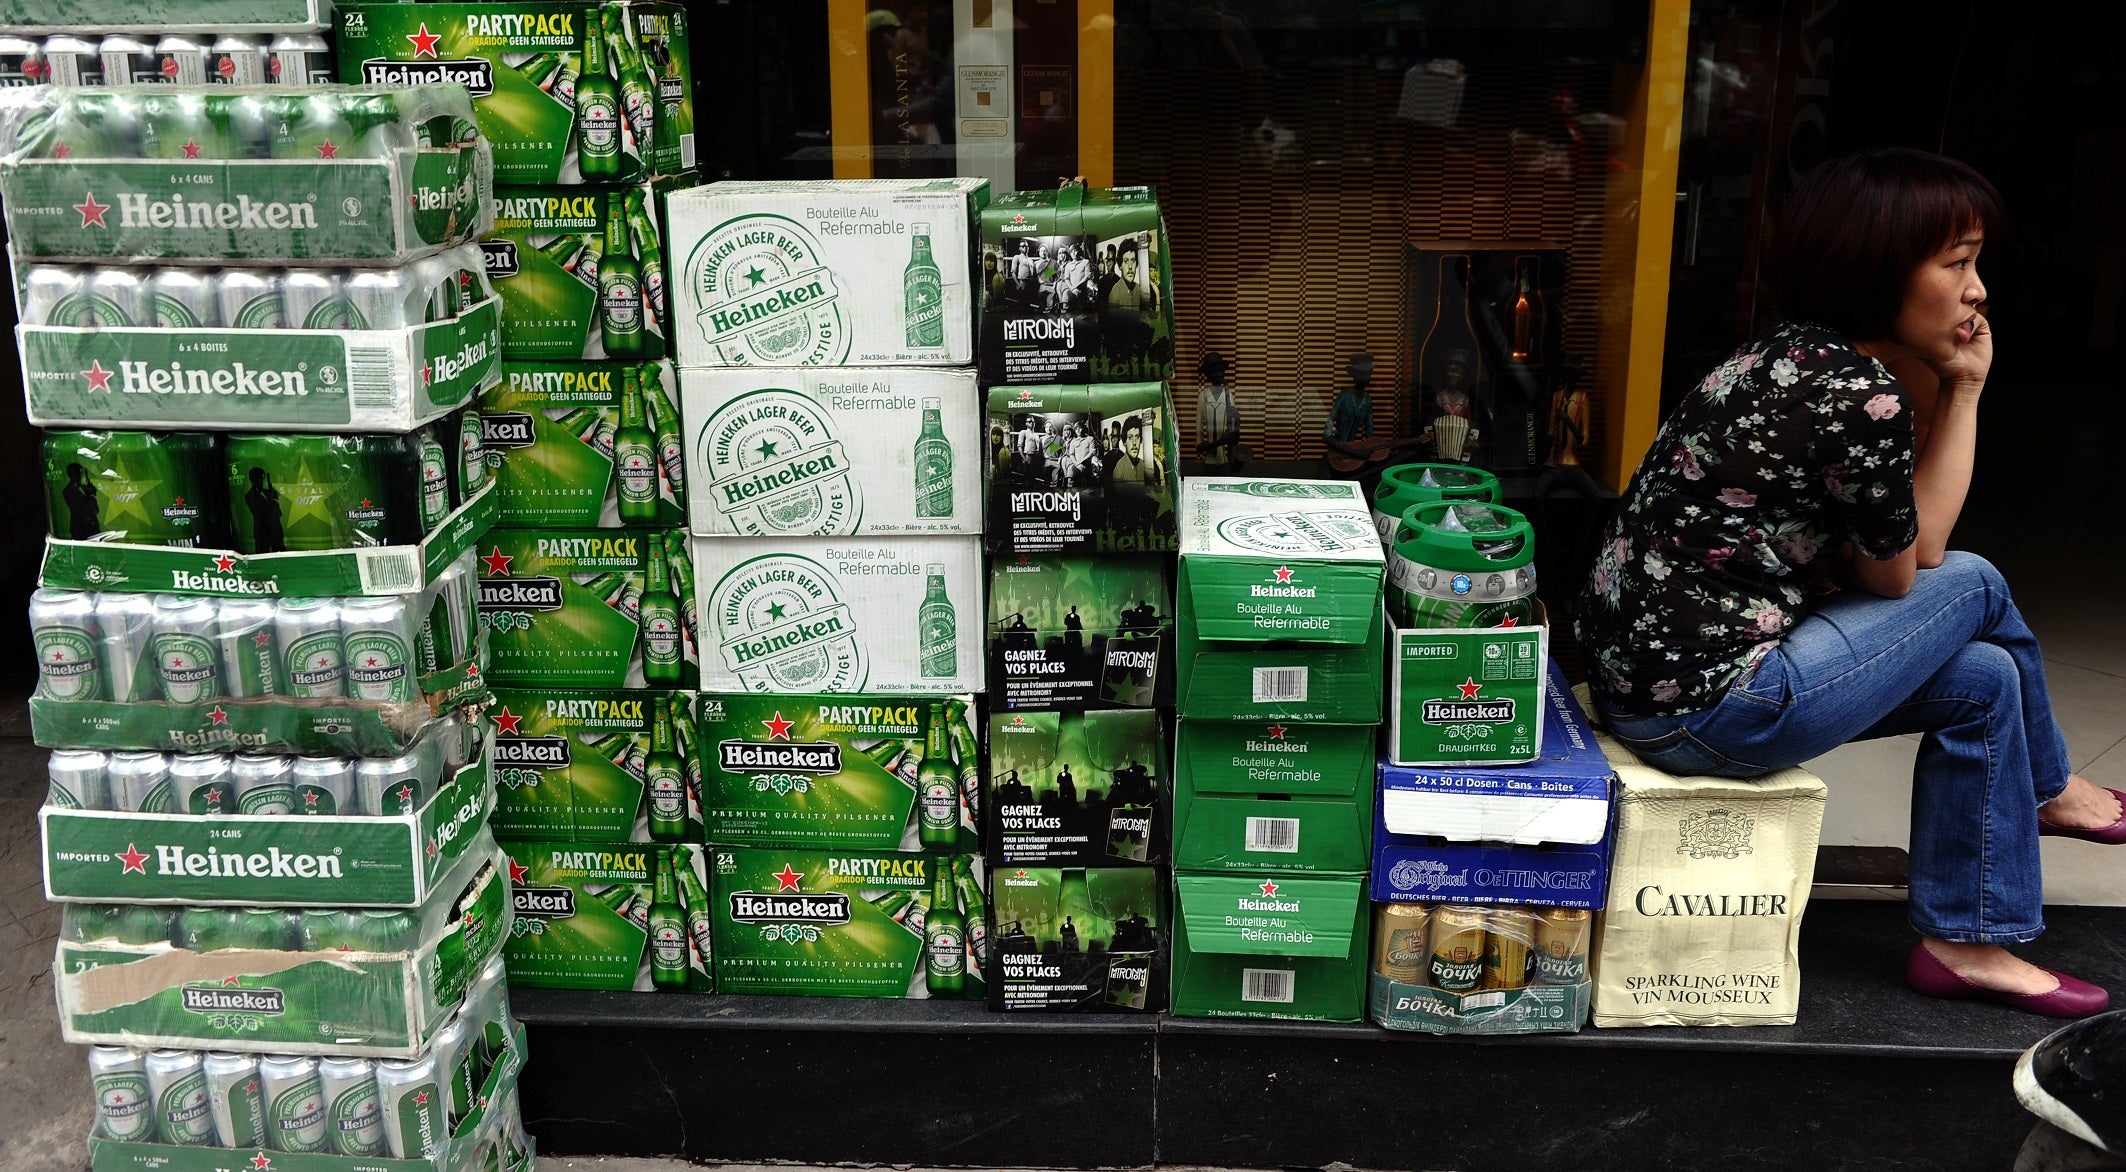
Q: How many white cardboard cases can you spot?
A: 3